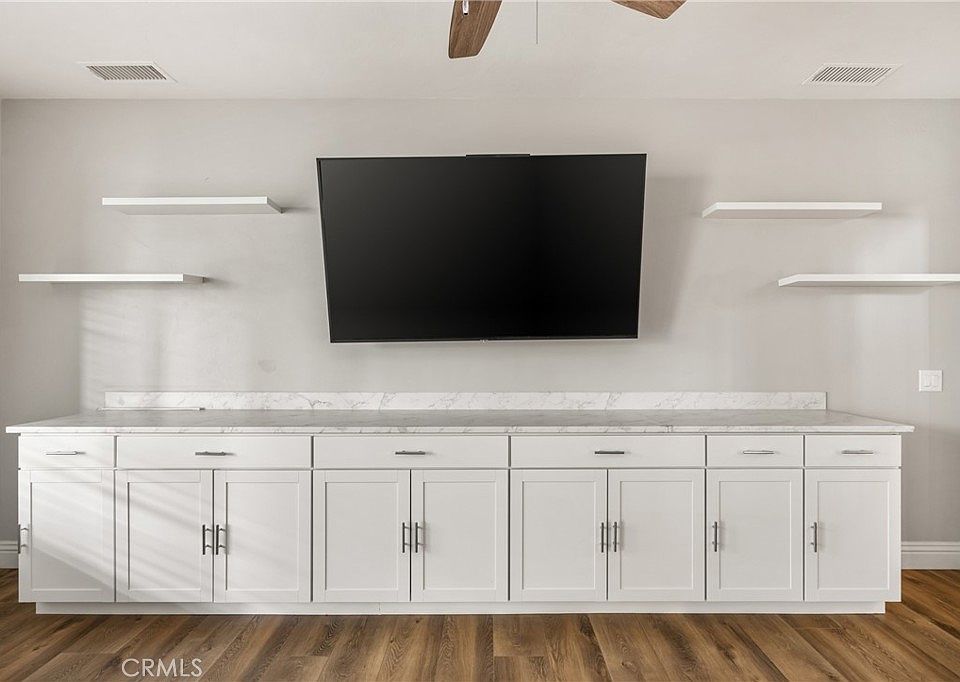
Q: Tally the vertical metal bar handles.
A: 9